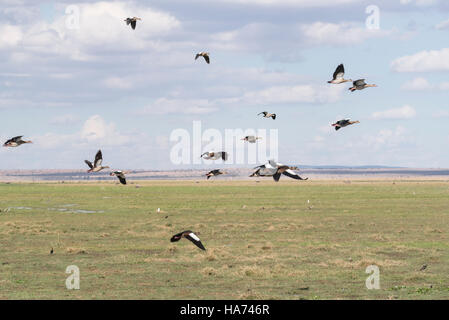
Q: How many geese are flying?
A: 15